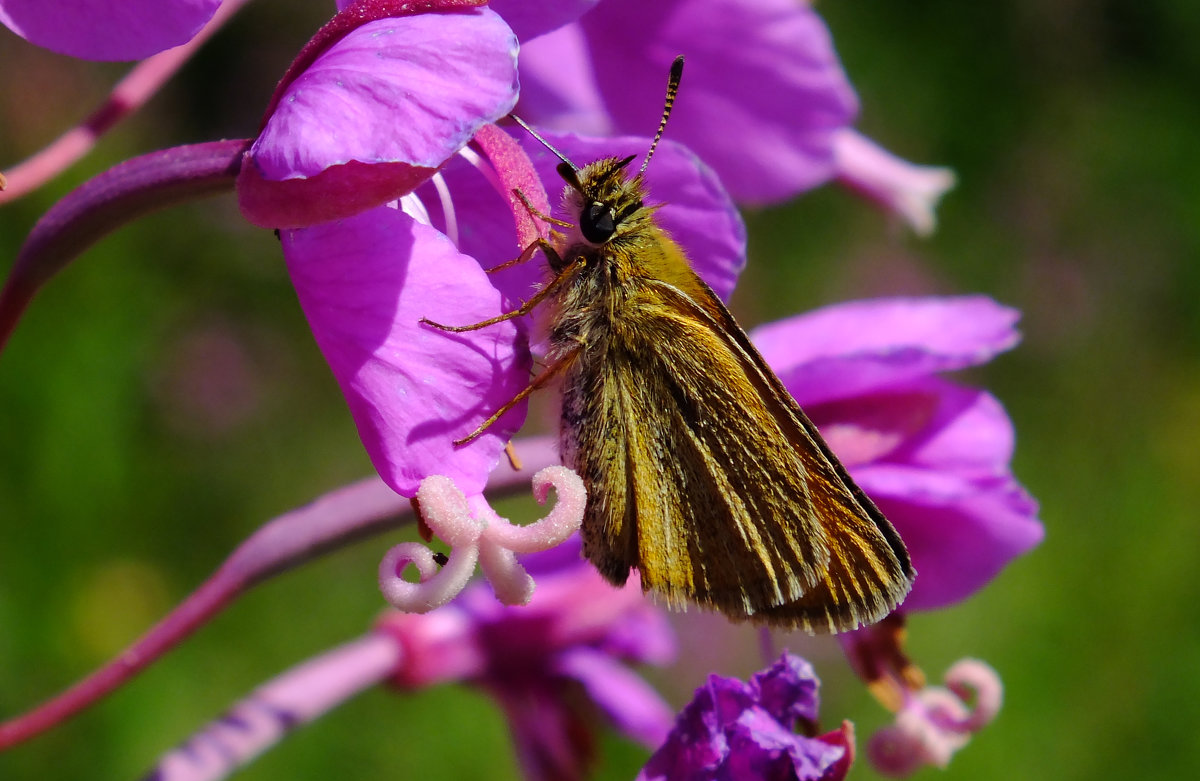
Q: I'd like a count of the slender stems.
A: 4